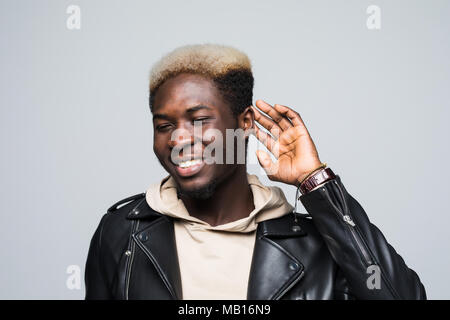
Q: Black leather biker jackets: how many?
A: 1